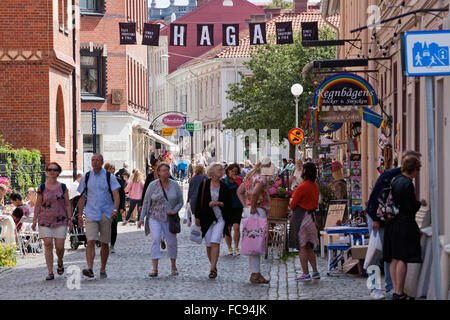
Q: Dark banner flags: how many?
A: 8